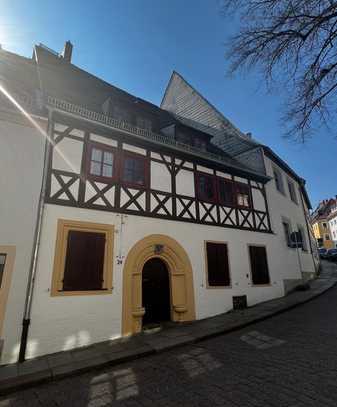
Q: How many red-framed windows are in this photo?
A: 5